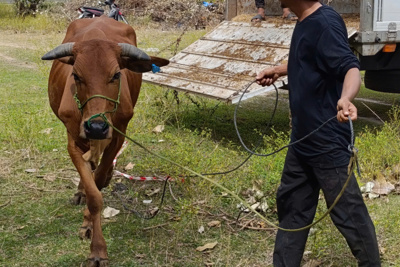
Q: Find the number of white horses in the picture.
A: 0